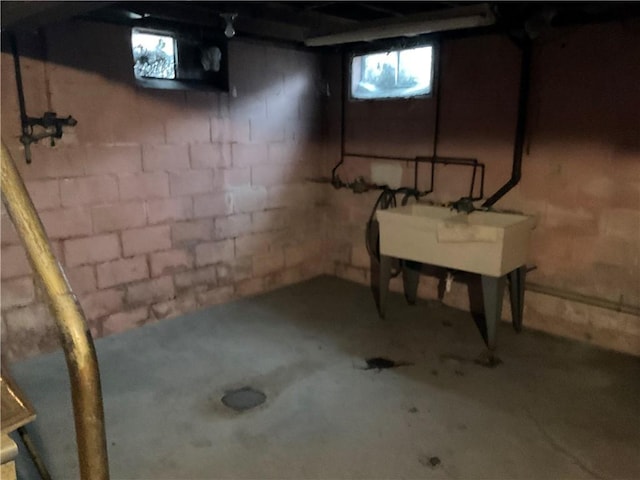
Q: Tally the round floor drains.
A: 1